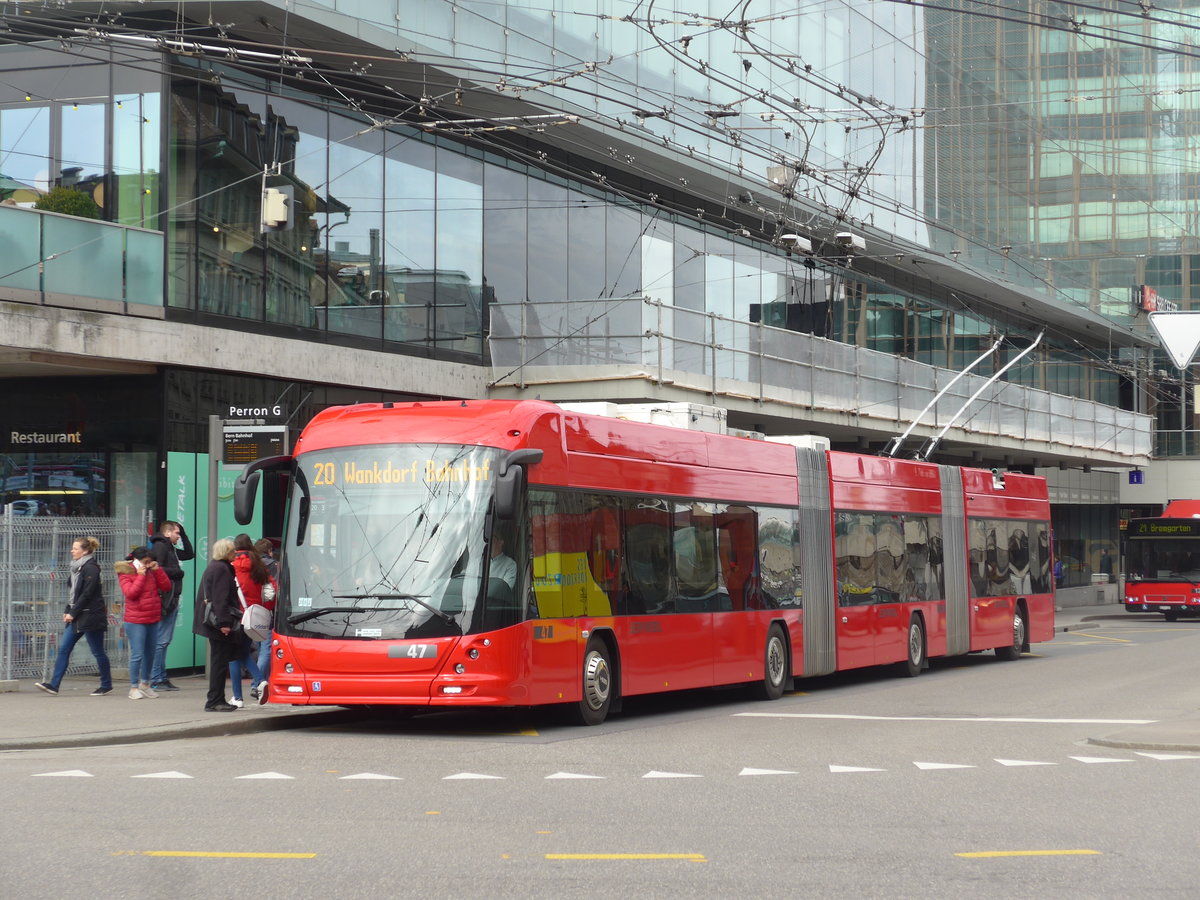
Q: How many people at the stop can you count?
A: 6